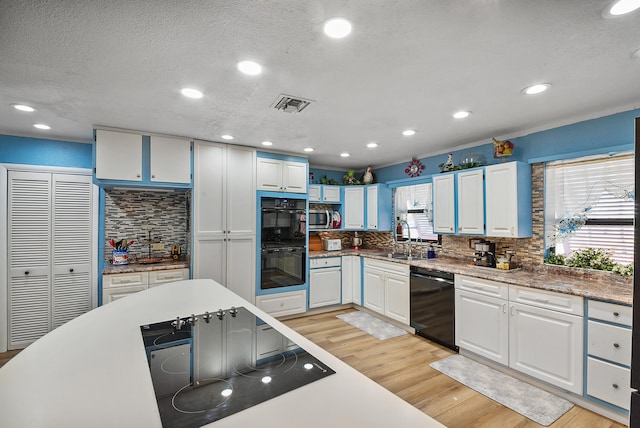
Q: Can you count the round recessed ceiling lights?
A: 14